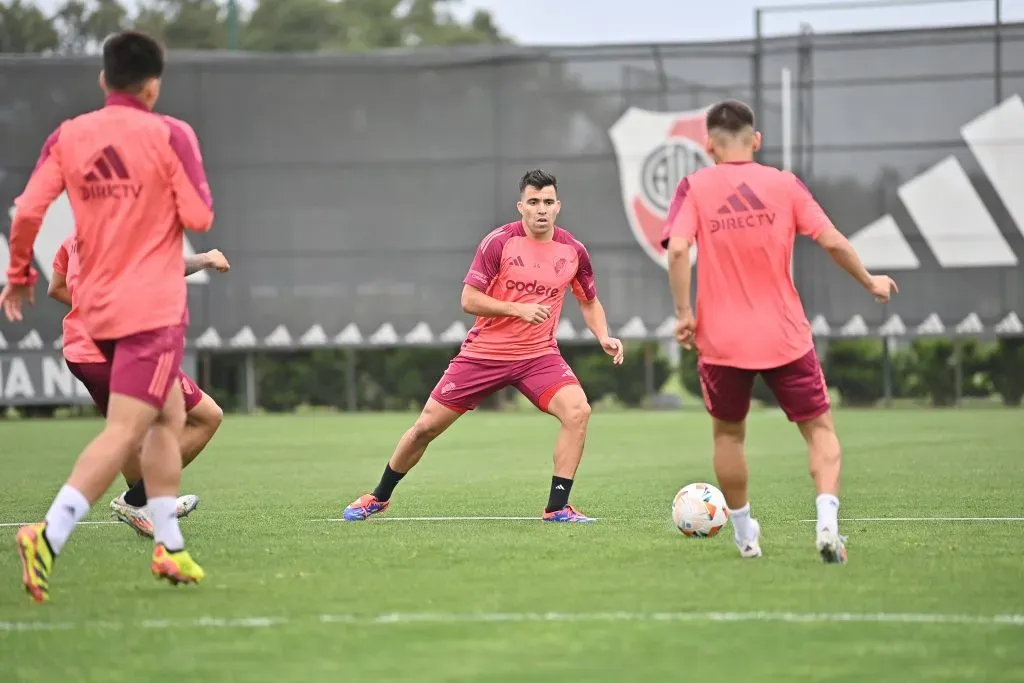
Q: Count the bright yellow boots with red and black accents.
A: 2